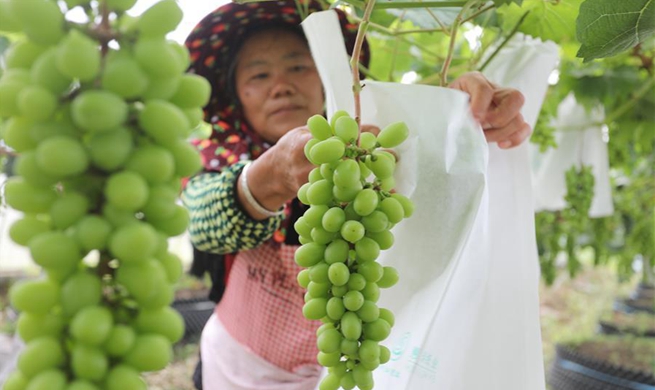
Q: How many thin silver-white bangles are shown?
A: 1